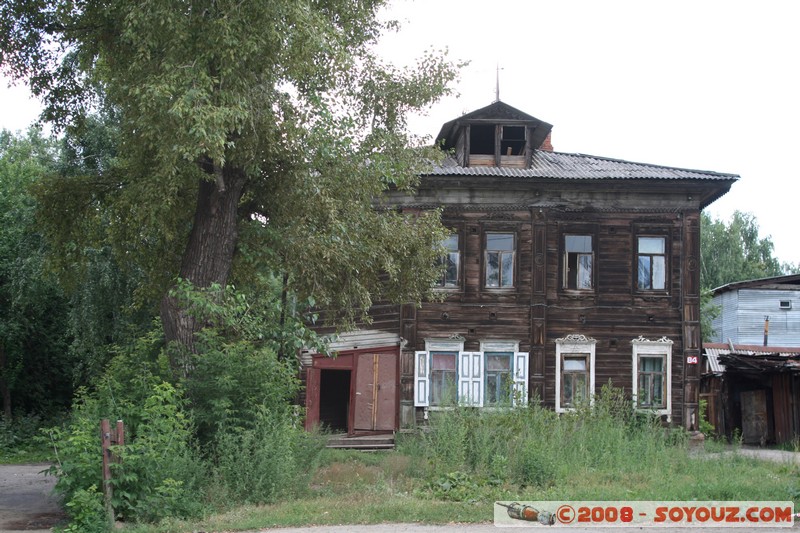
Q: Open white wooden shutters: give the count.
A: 4